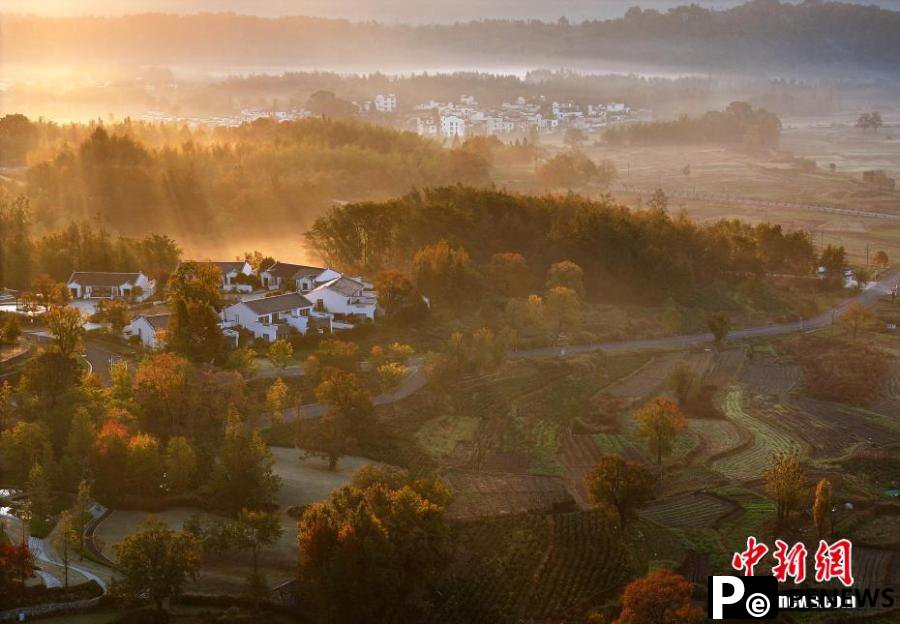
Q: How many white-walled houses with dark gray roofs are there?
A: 6